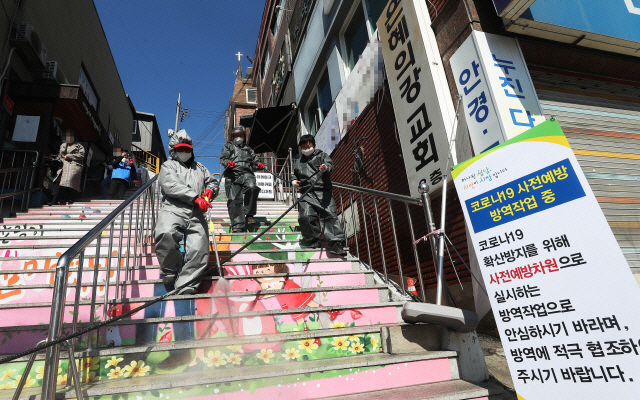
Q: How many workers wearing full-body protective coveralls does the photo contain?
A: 3